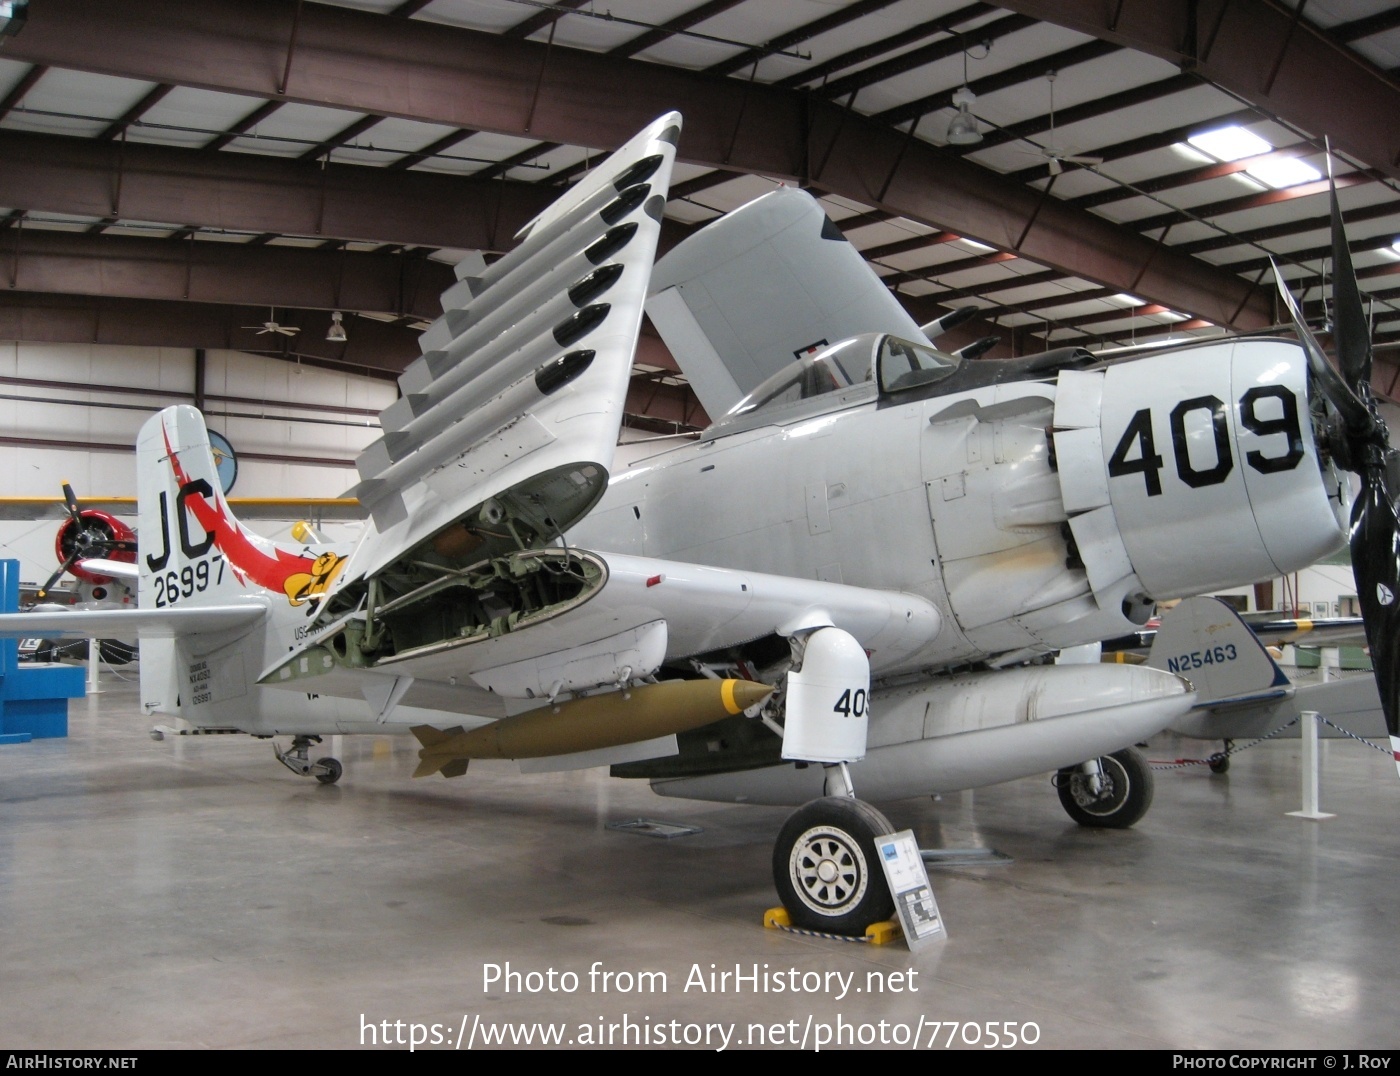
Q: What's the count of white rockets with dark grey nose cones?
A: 8